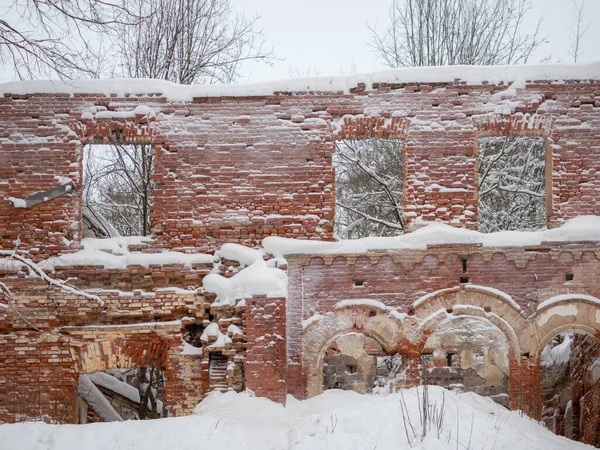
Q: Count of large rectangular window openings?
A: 3